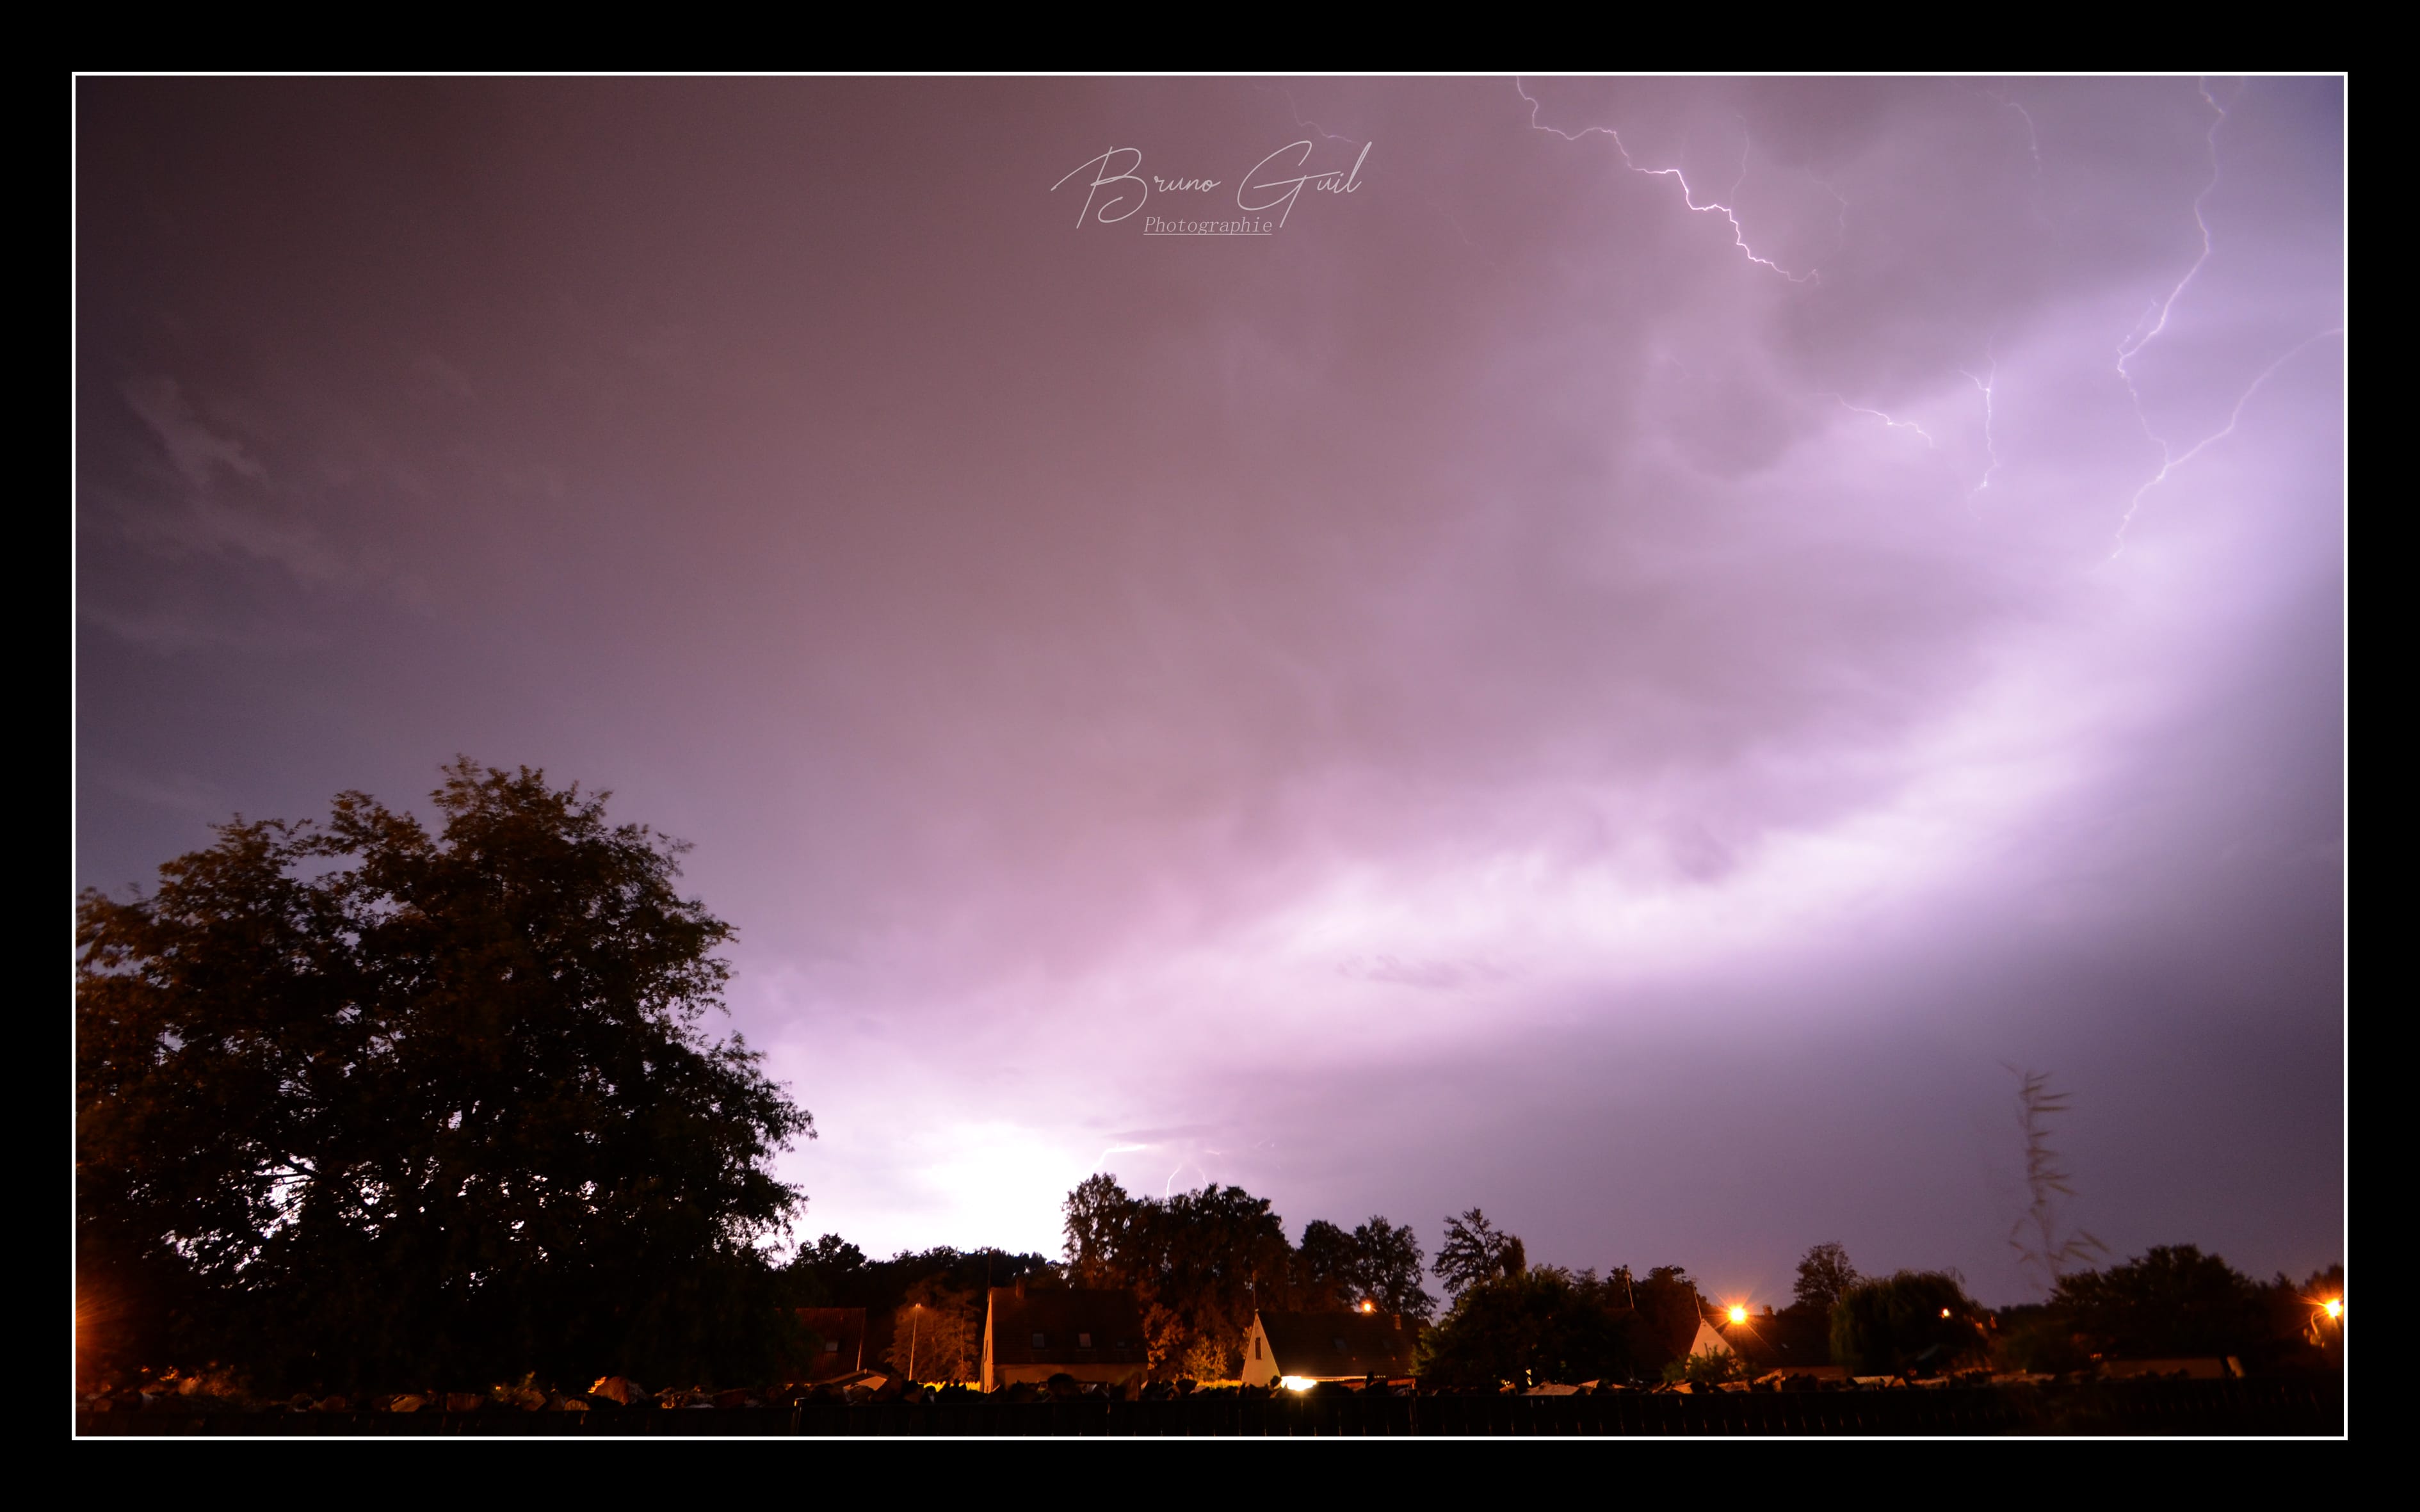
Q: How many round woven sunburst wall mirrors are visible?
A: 0